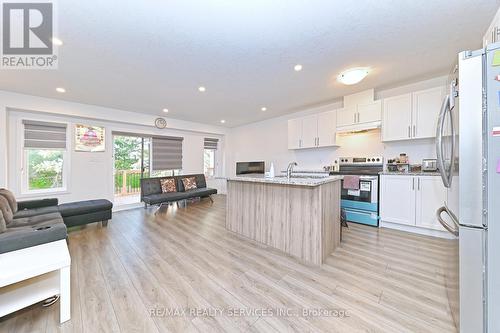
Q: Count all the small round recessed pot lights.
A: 7